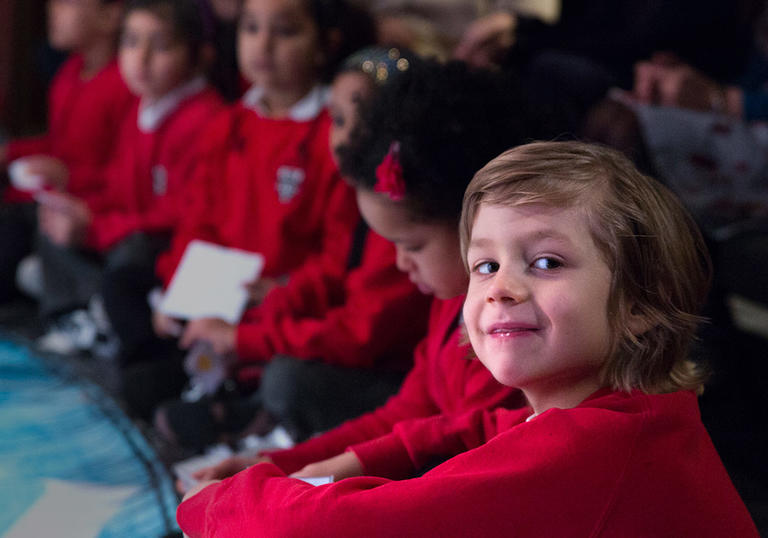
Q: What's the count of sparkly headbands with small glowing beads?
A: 1